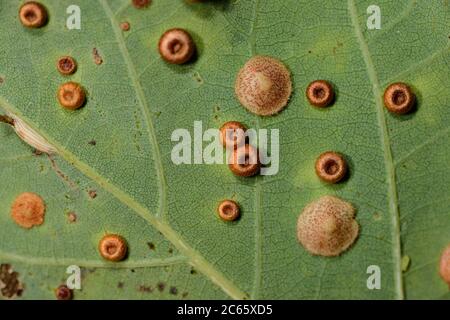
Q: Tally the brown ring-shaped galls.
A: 11